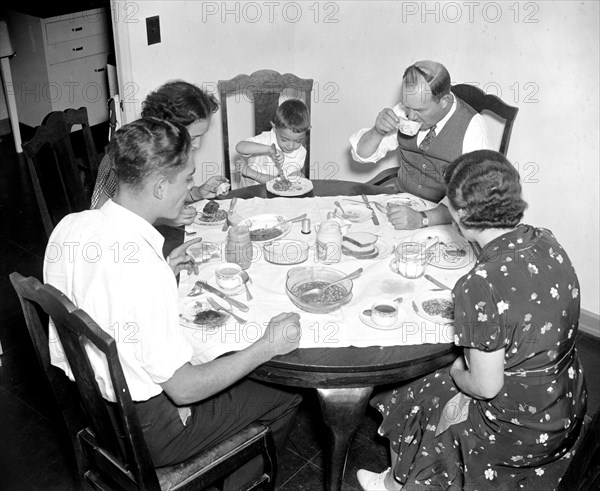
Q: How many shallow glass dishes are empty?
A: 1